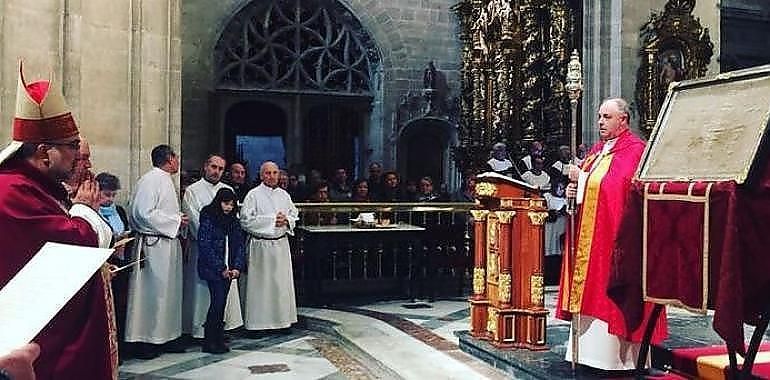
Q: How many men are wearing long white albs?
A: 3